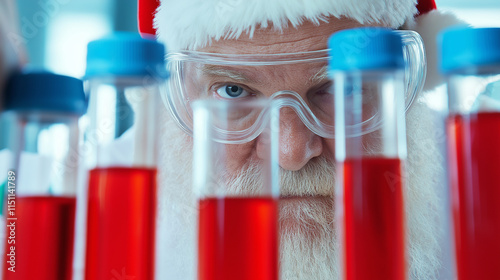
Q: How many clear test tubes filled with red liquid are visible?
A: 5